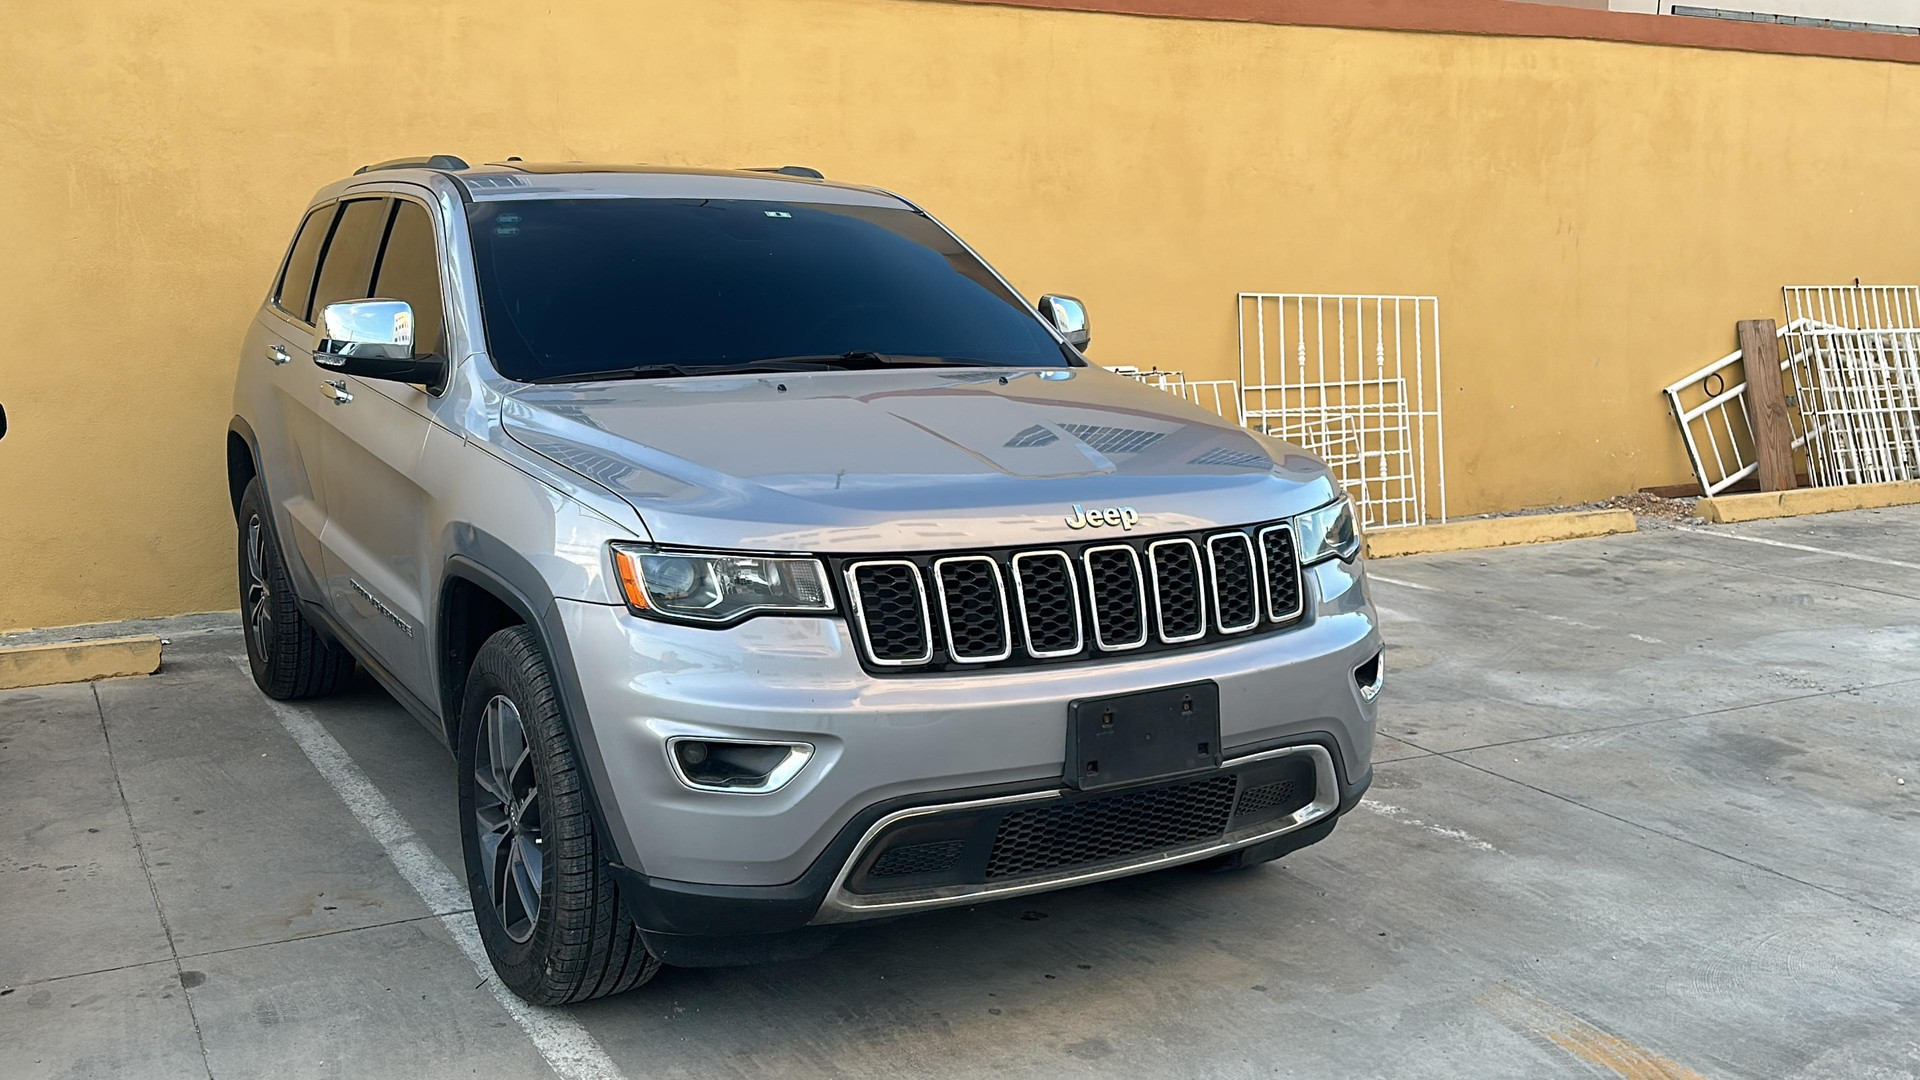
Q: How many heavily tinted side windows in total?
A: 3